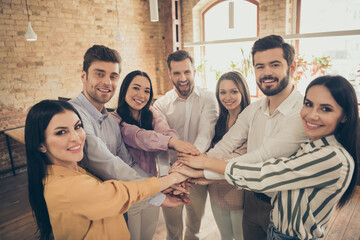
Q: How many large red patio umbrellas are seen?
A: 0